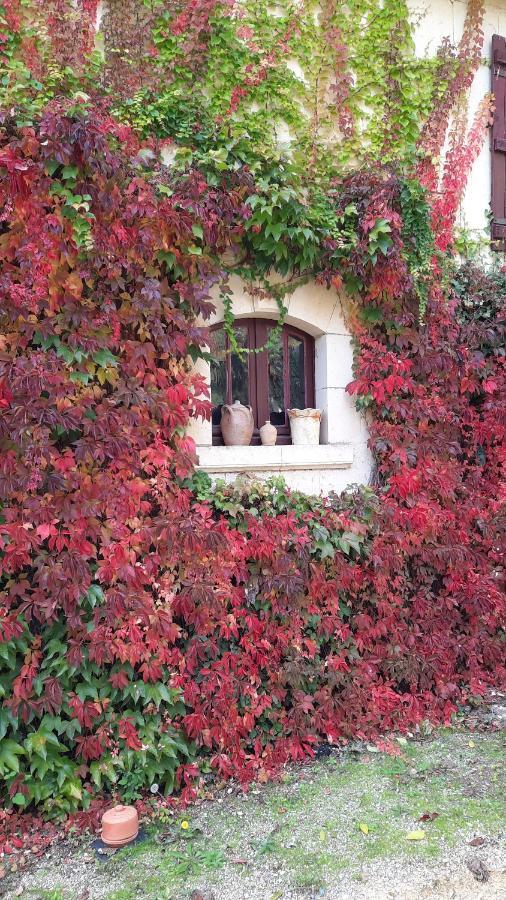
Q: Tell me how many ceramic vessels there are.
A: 4